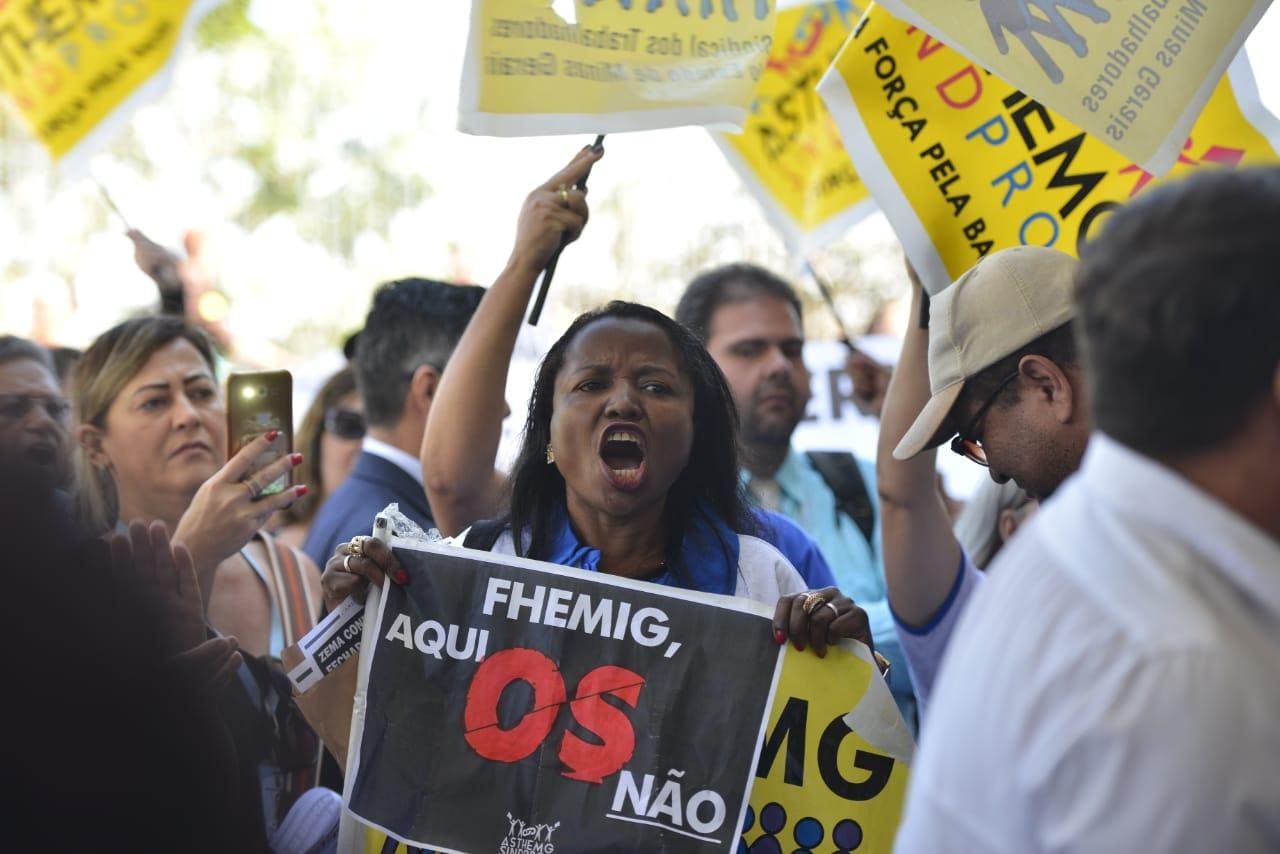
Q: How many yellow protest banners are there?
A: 6